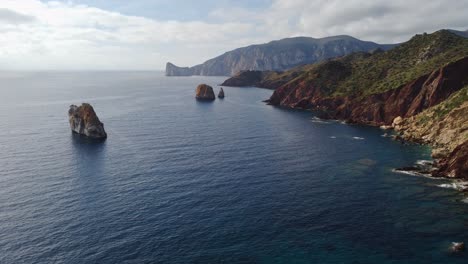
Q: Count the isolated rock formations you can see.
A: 3